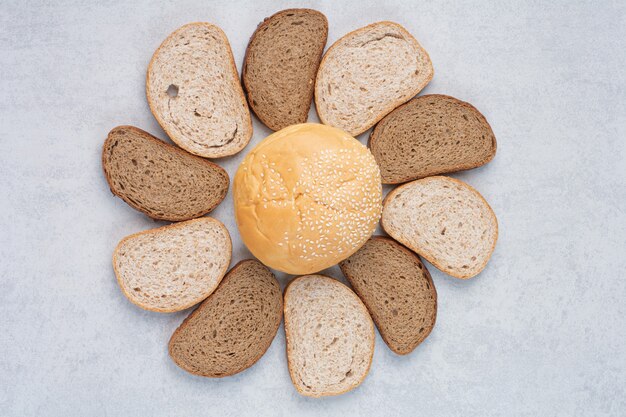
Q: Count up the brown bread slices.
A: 5